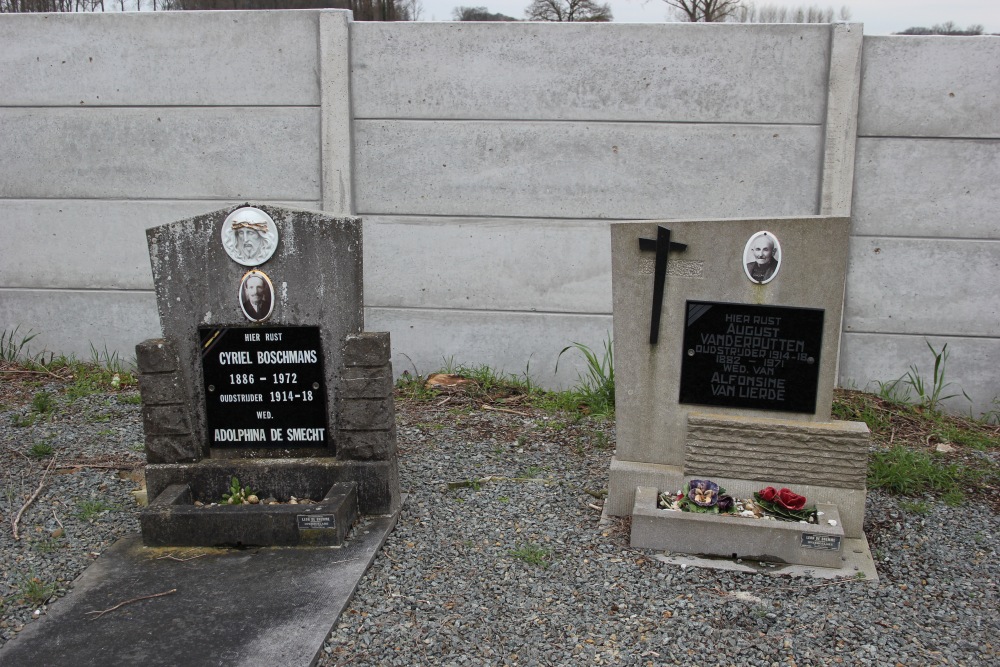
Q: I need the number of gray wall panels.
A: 12